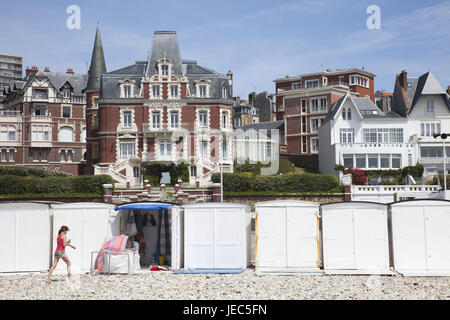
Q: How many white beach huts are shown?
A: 7